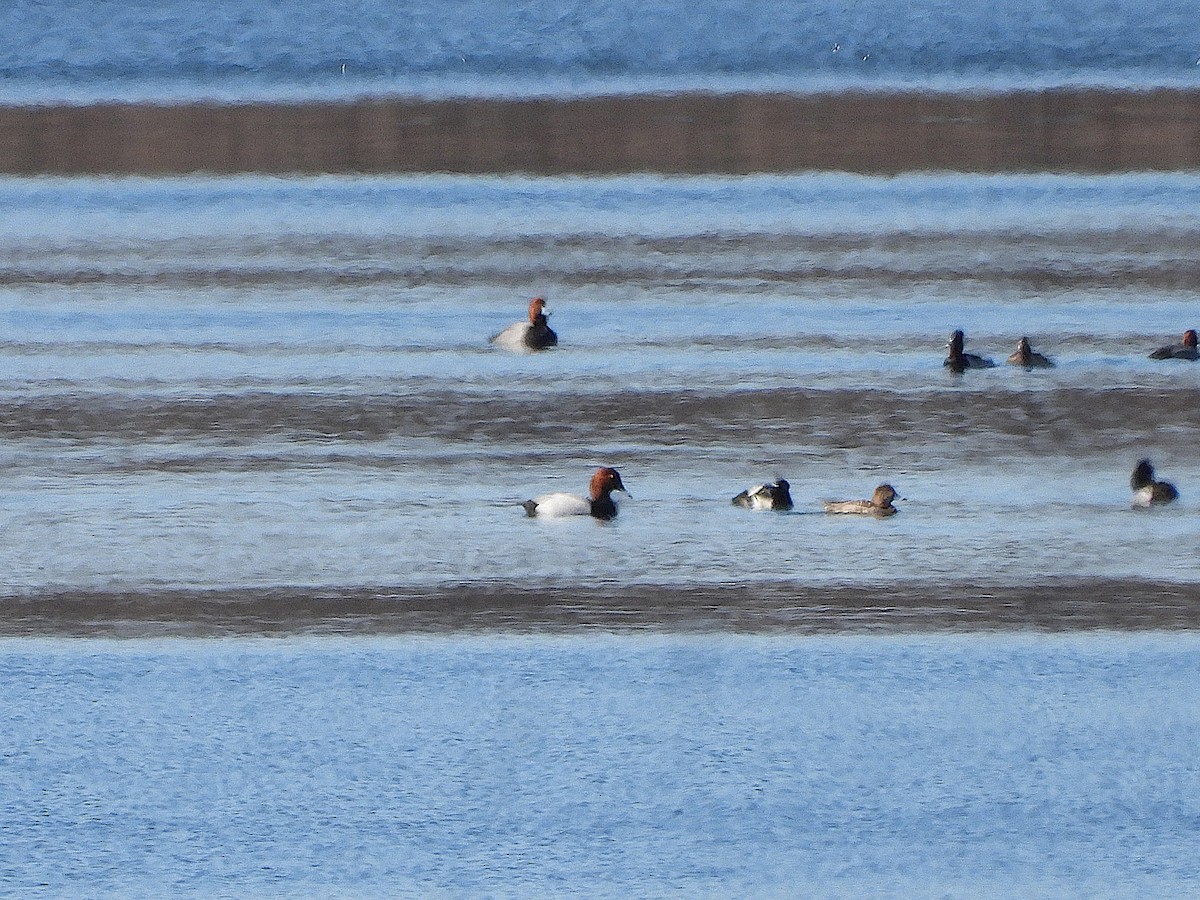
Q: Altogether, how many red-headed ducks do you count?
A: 3